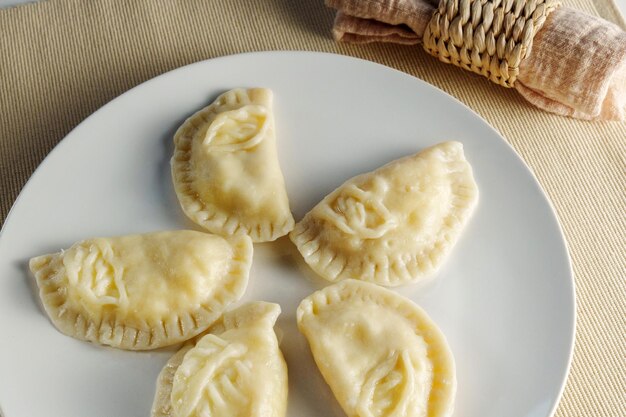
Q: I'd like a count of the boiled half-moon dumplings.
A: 5